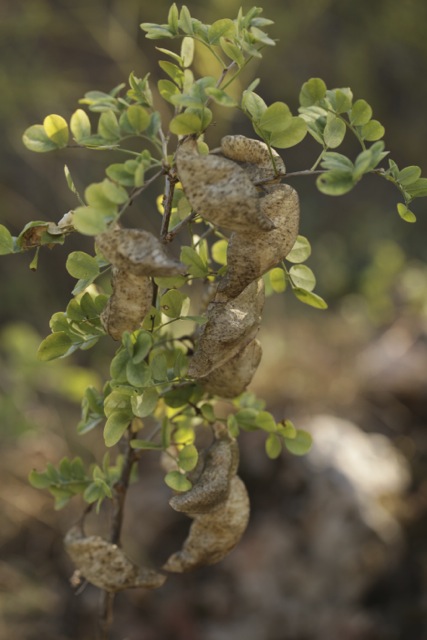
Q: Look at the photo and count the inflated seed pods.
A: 10